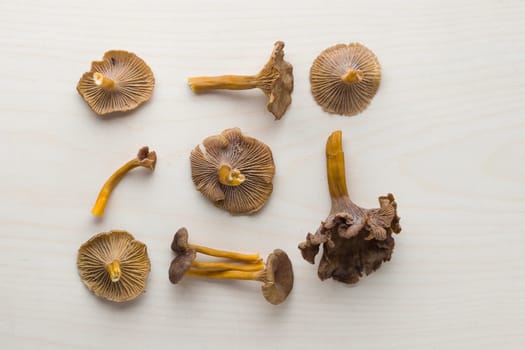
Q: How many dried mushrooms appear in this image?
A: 10